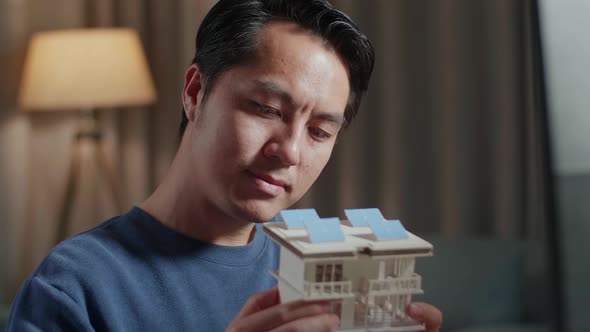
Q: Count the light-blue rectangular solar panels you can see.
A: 4